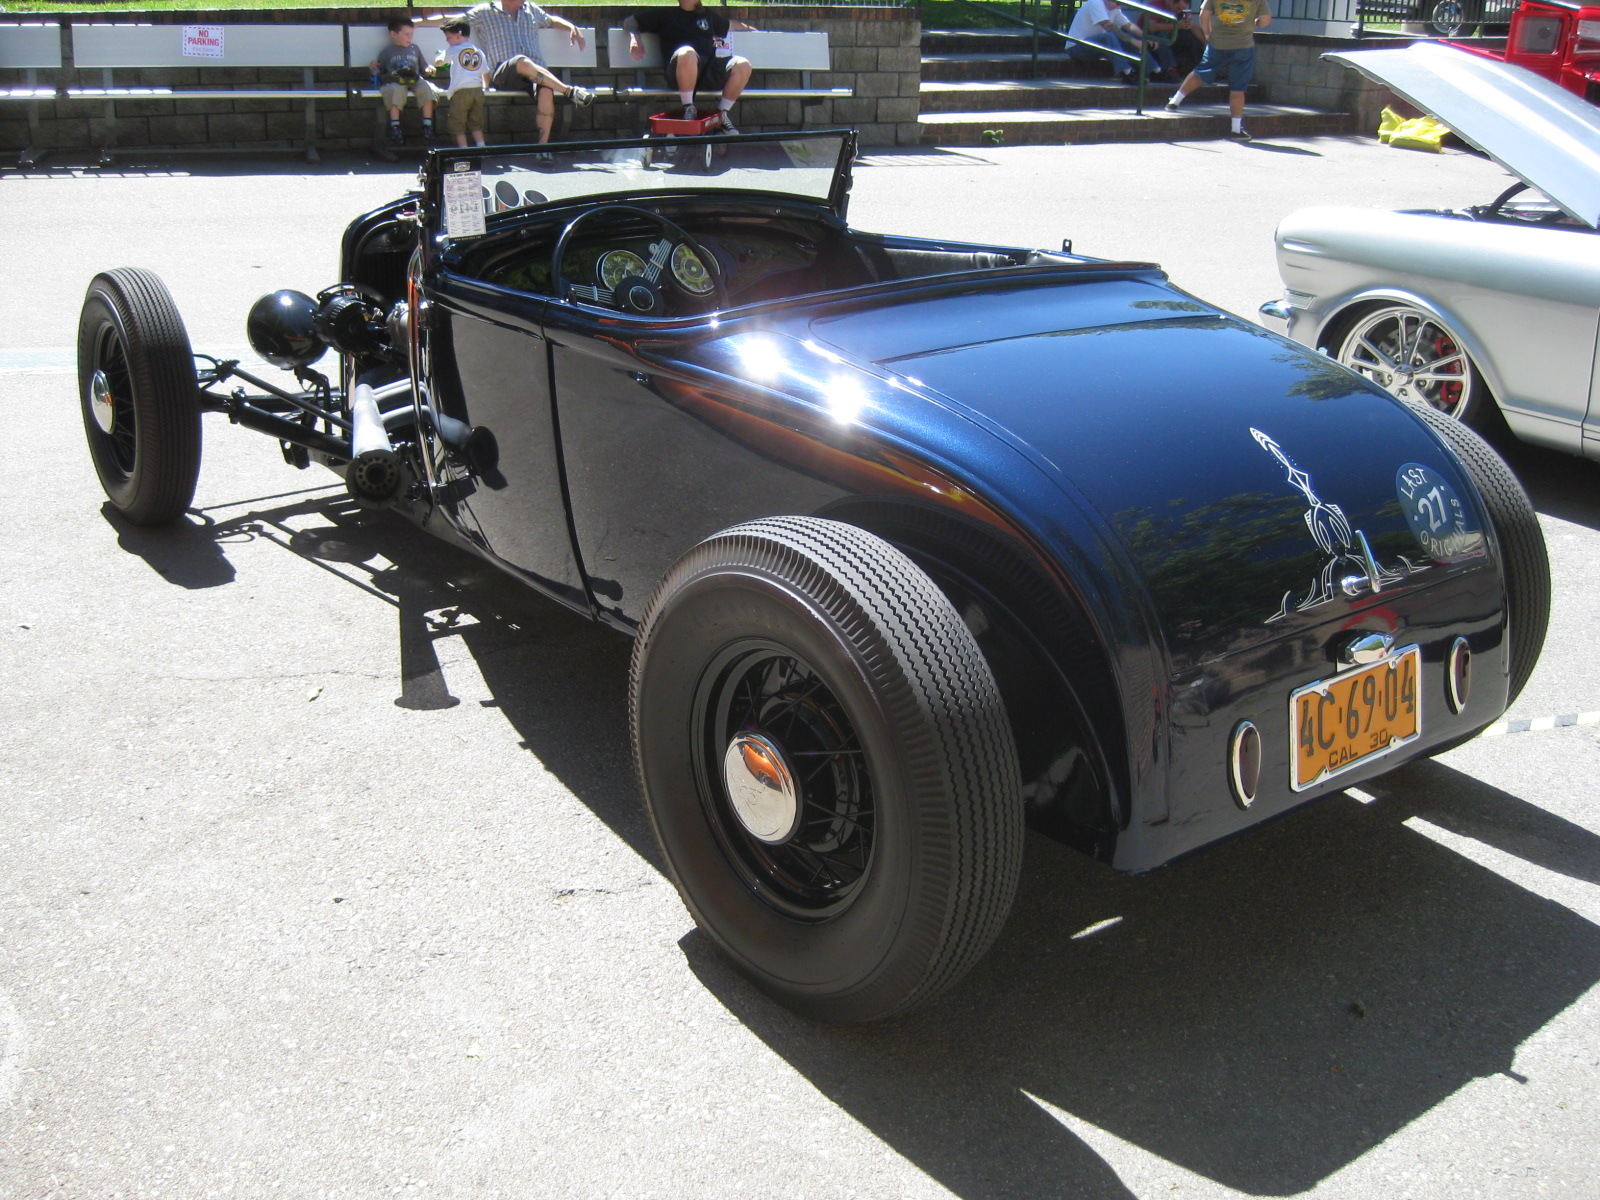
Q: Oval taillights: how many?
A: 2